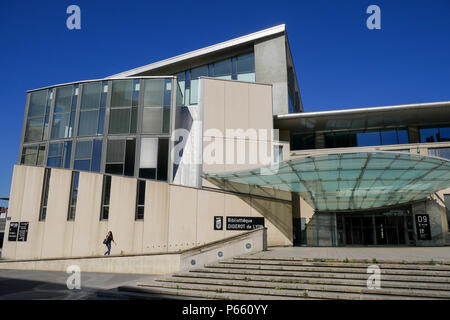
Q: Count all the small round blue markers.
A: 3